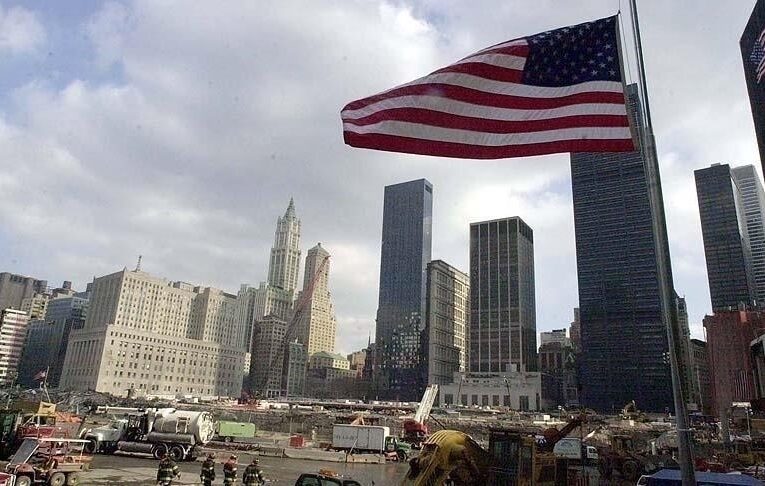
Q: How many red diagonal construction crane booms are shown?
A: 1